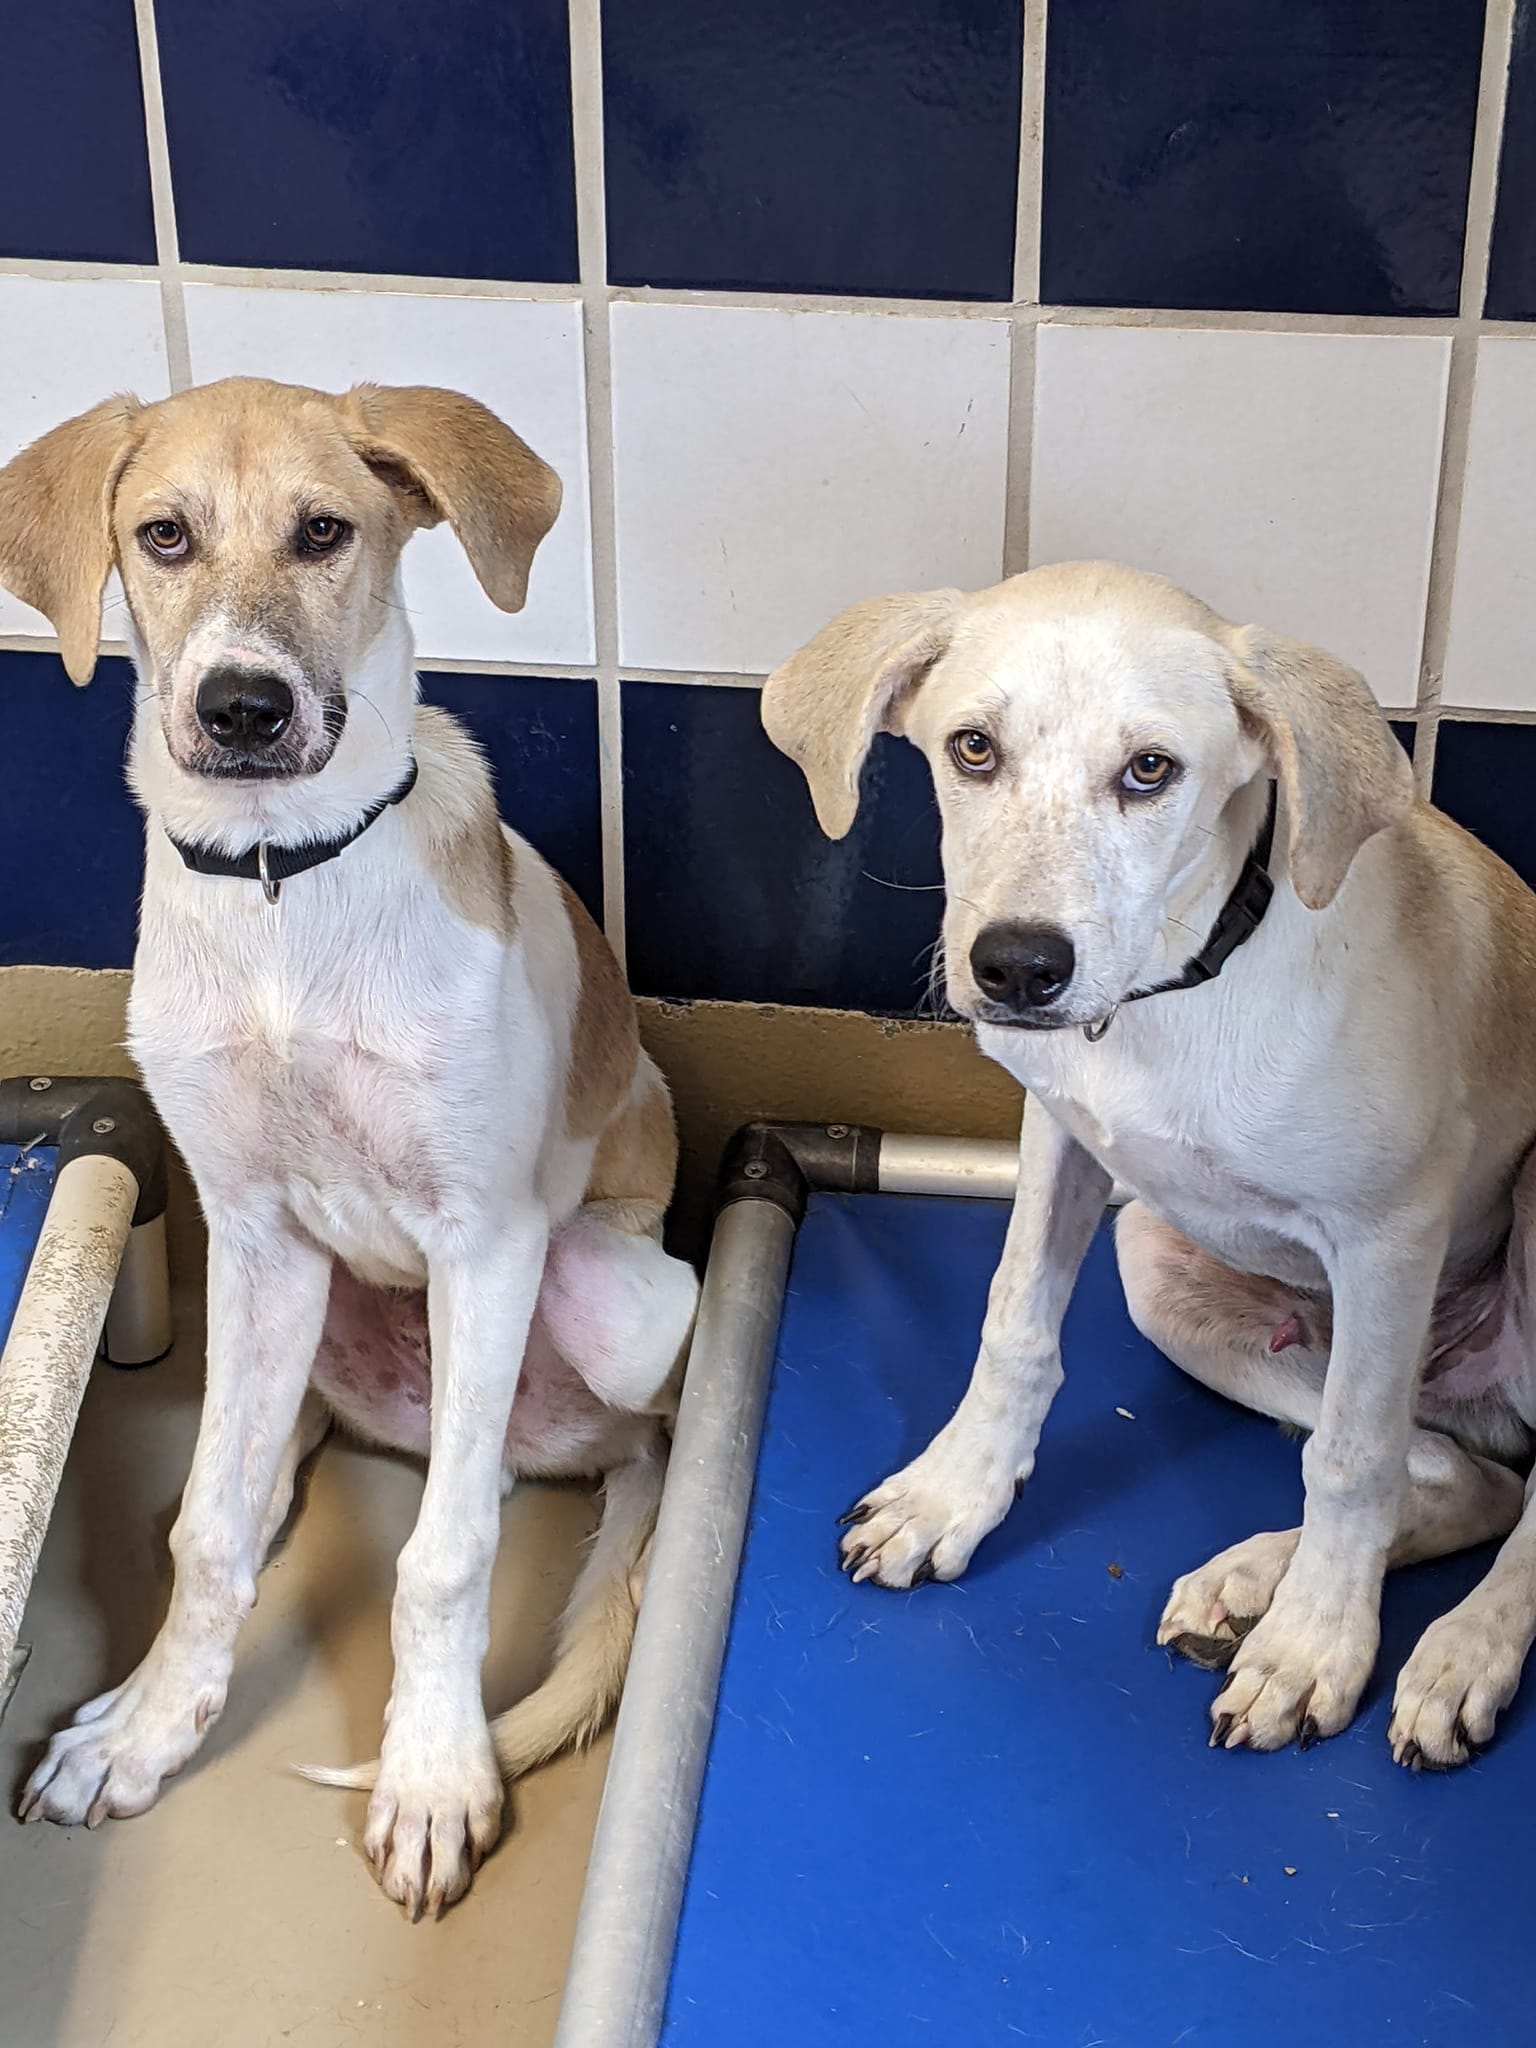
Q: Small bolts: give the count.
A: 4